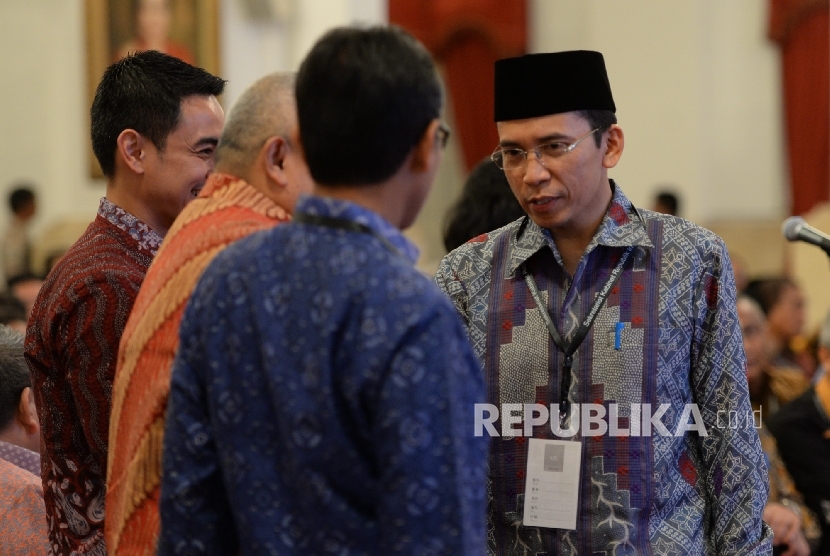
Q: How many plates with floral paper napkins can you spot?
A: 0